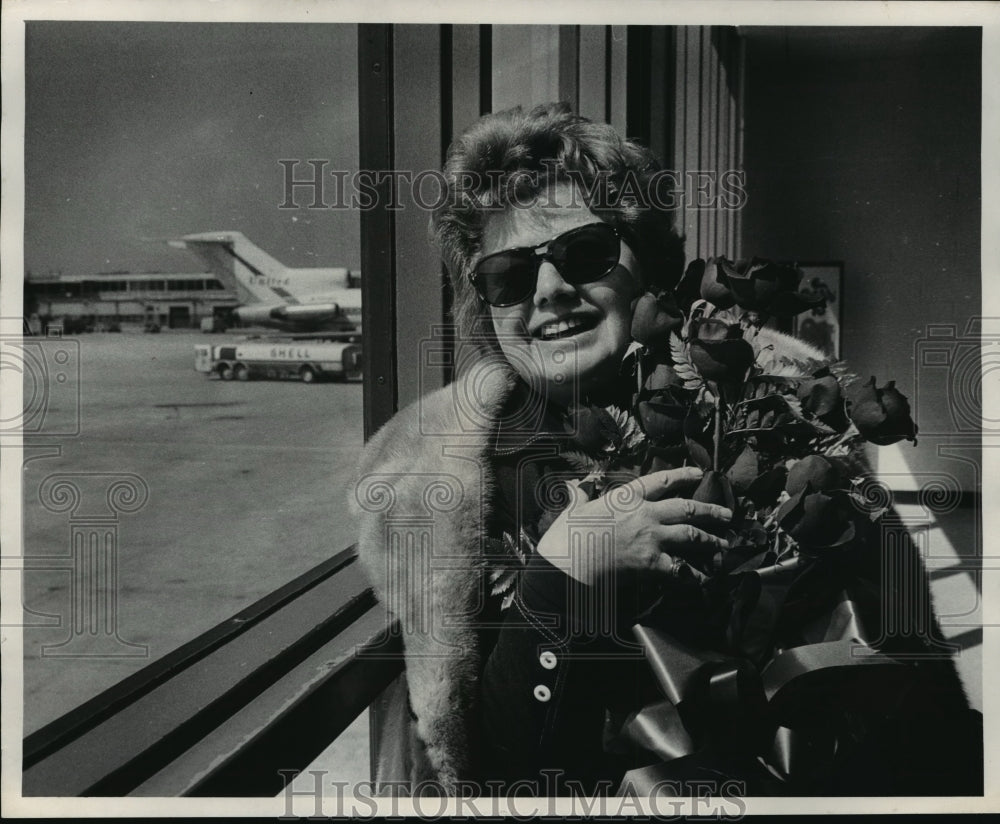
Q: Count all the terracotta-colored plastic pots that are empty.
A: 0